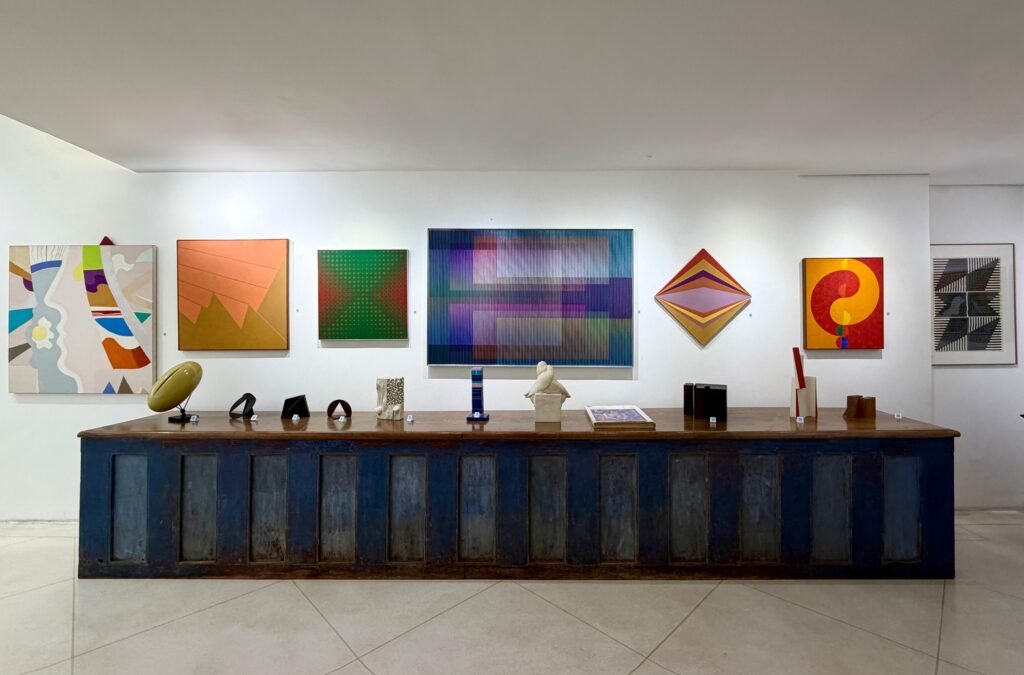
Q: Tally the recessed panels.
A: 12